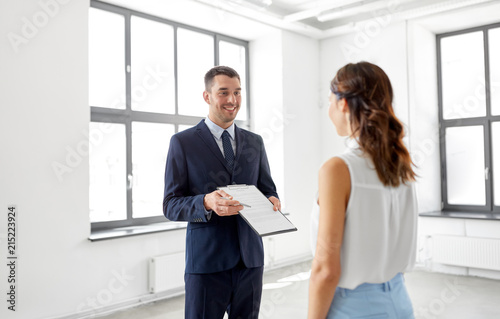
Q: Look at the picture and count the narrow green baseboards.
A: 0